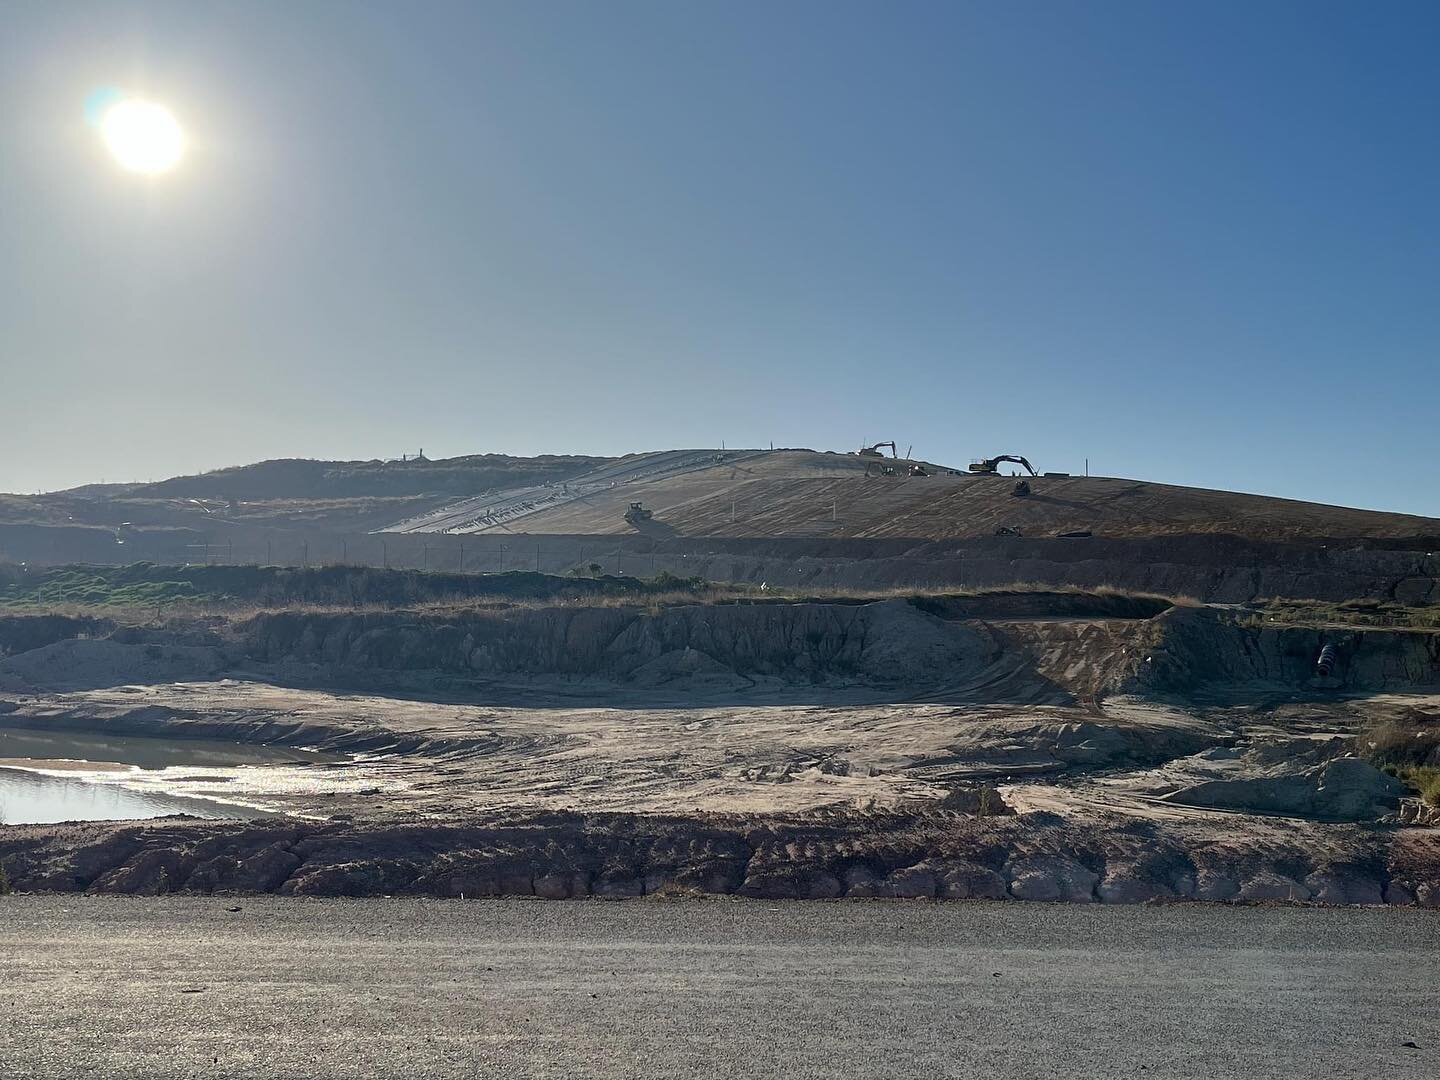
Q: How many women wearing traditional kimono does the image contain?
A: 0